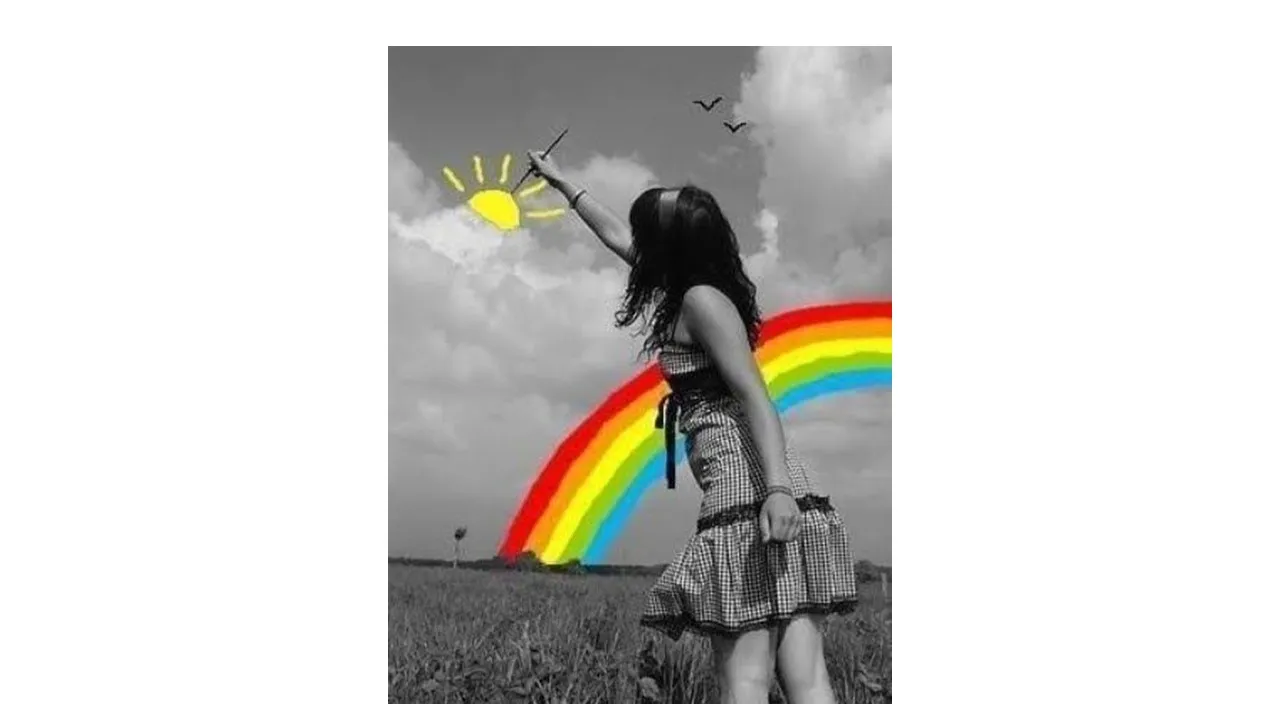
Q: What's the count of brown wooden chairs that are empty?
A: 0